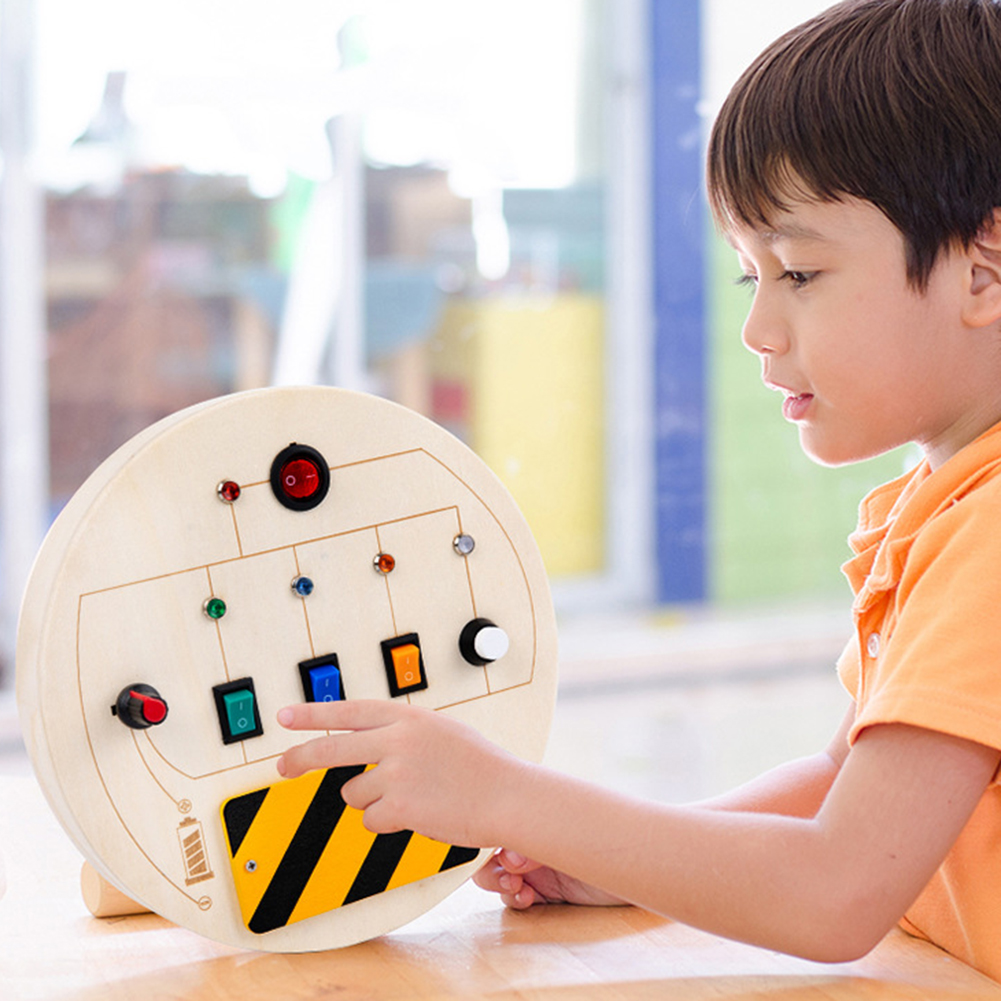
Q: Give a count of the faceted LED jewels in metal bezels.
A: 5